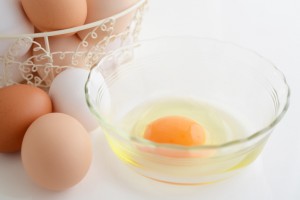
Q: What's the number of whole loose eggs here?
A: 3